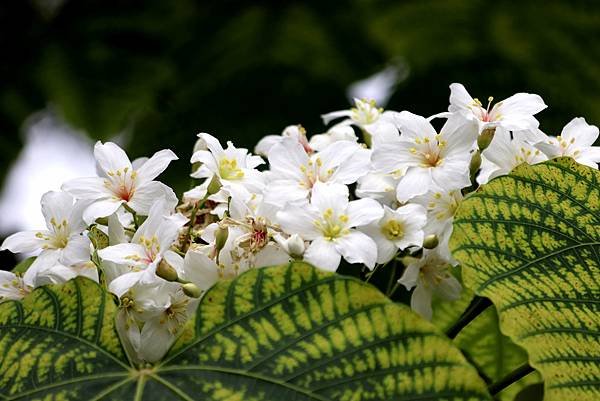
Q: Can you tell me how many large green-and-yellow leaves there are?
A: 2